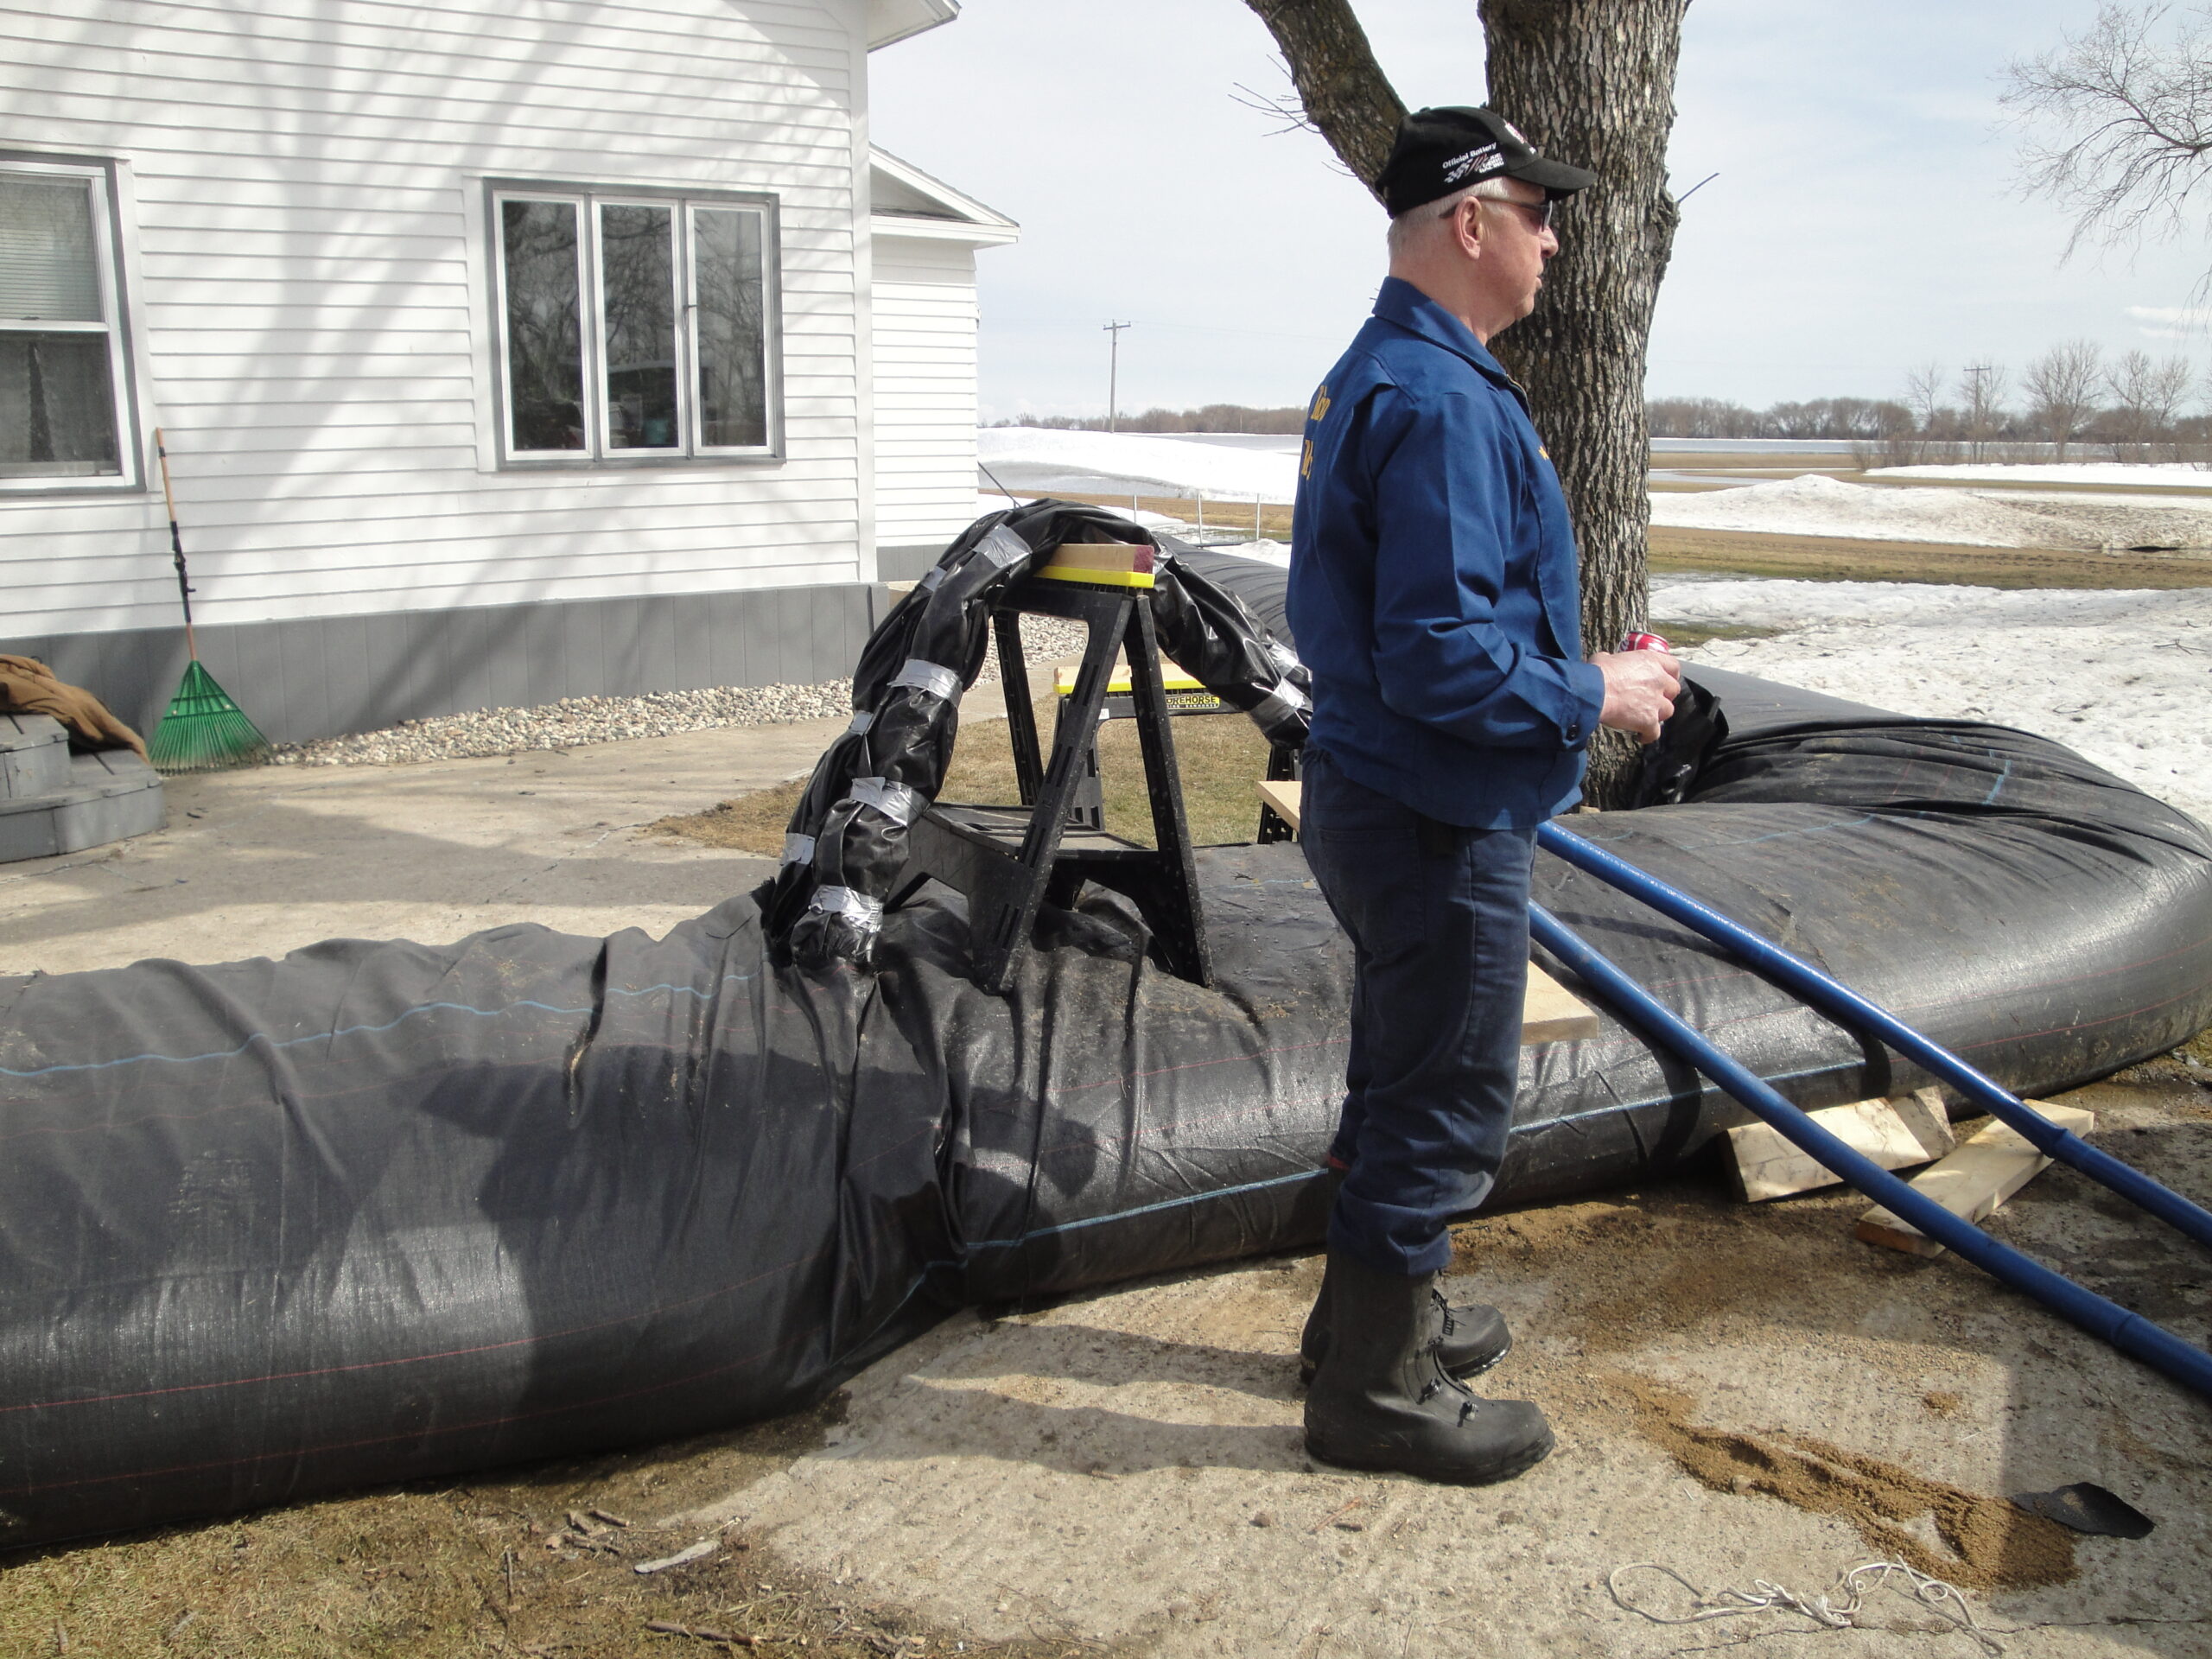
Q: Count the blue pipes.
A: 2